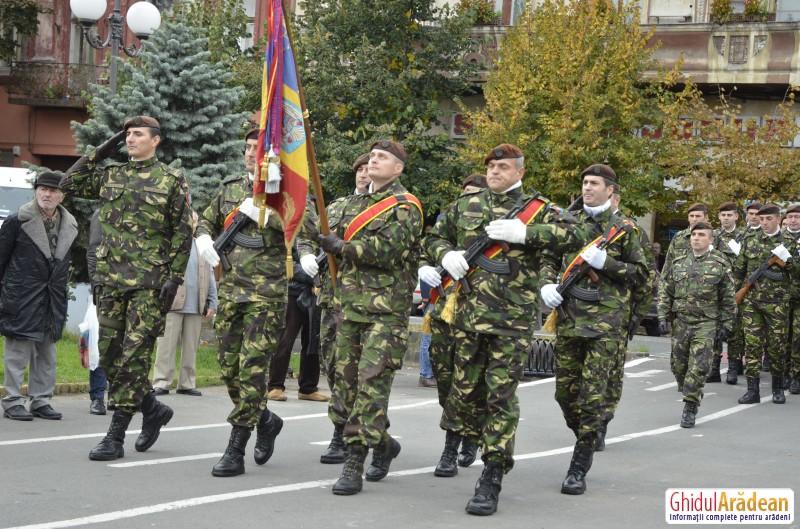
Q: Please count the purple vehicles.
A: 0